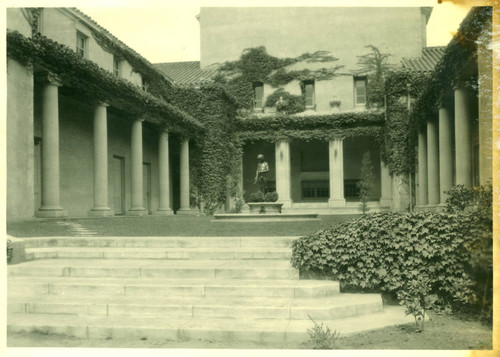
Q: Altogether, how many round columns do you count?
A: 9